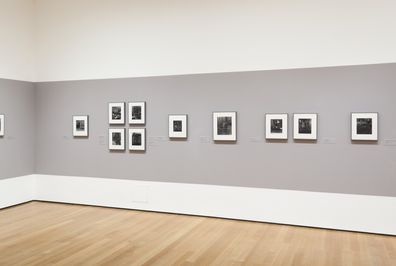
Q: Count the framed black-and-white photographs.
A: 11